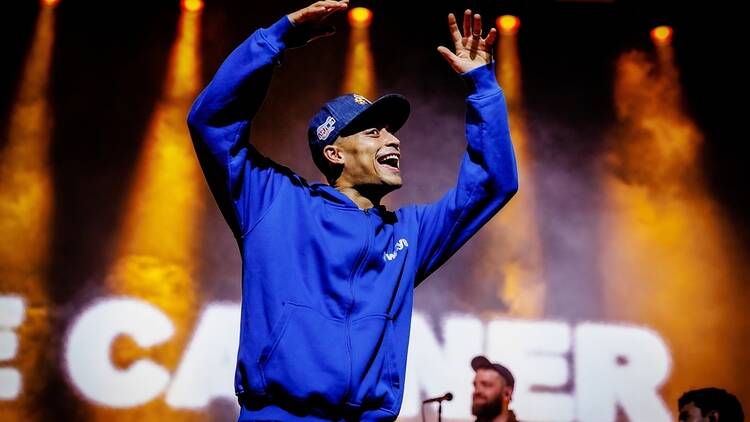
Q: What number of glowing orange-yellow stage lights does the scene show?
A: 5